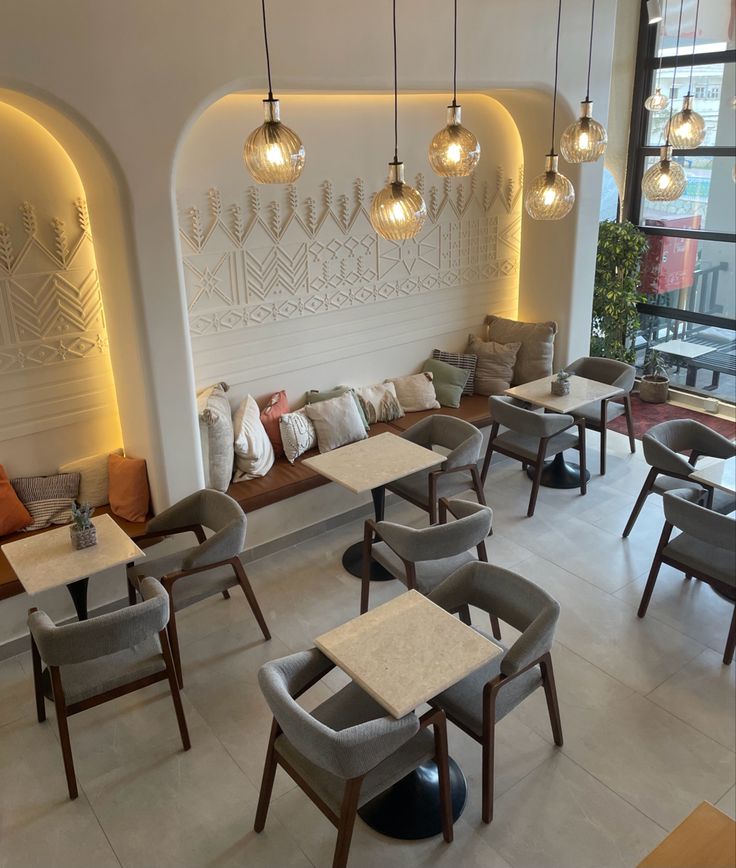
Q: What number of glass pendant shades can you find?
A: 8